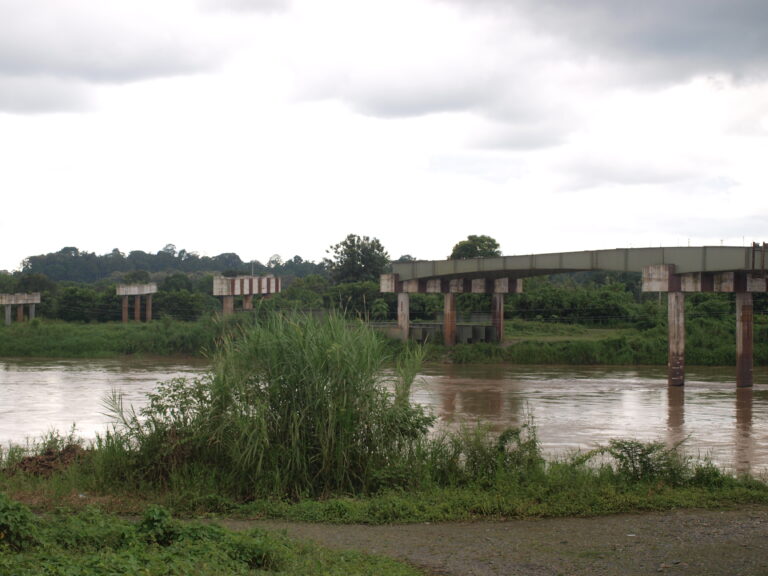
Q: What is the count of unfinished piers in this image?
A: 3